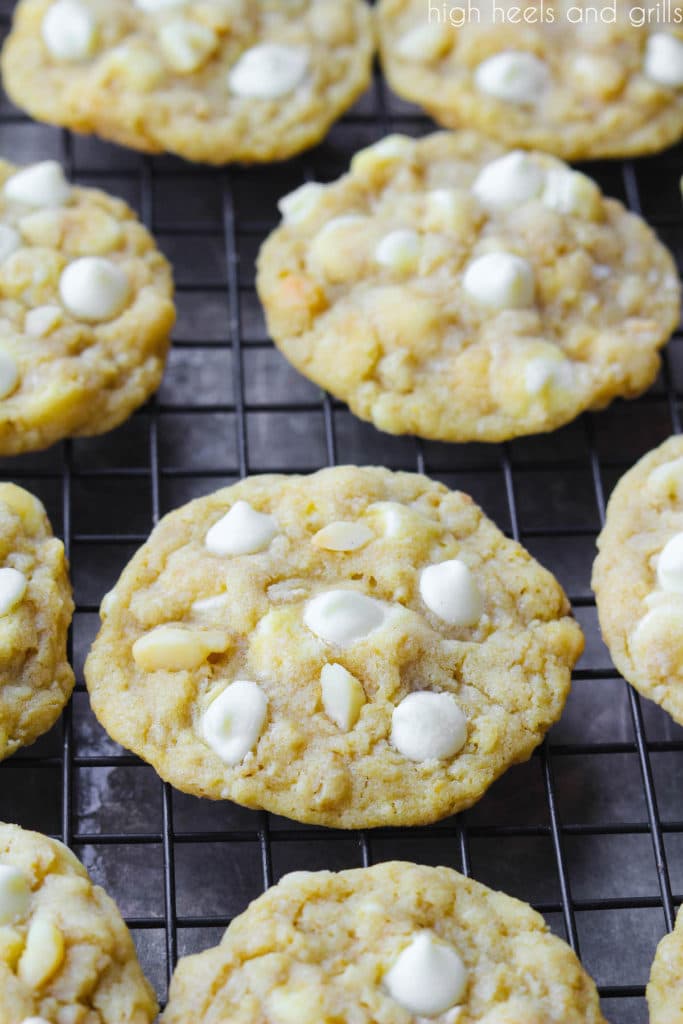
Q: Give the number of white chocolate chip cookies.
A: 10